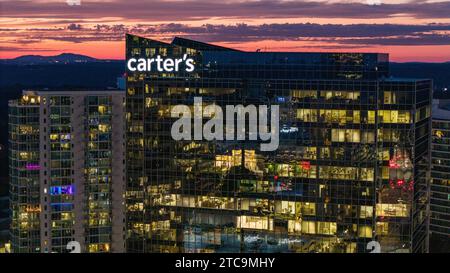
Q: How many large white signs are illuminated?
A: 1